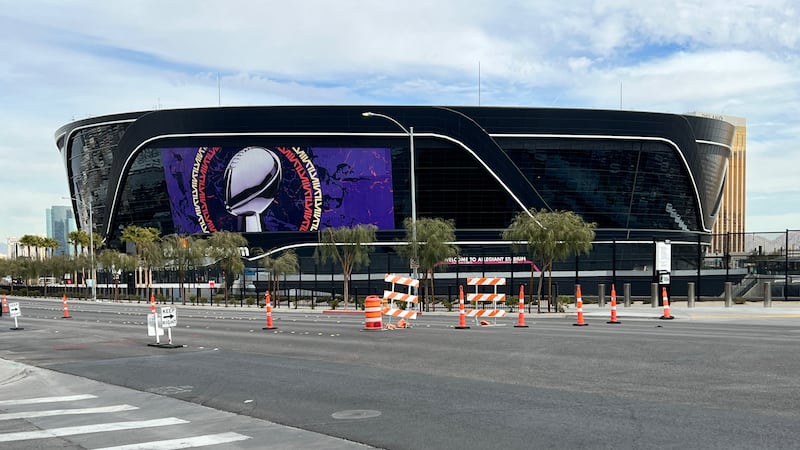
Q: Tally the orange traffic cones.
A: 9